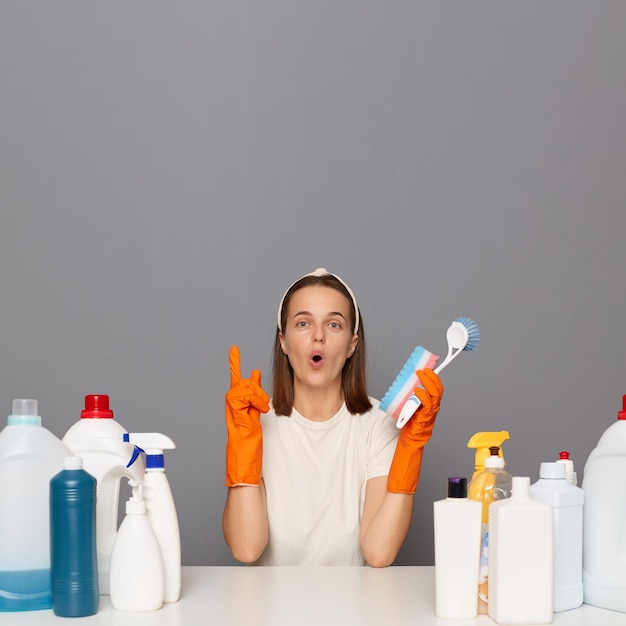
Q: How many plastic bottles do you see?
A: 12